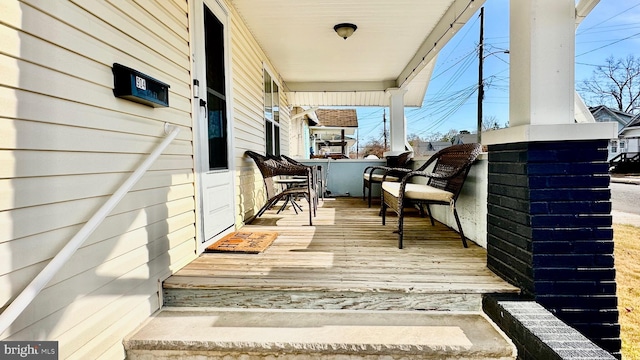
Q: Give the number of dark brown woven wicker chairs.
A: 4